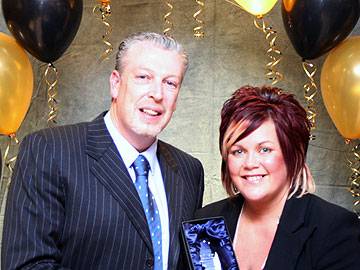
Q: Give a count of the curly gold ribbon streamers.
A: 8